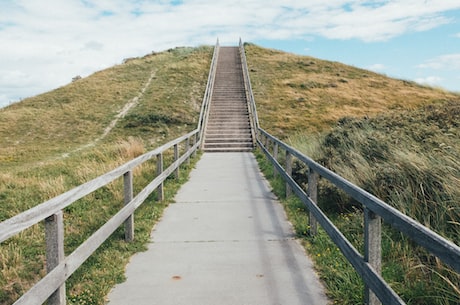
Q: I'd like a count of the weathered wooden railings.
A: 2